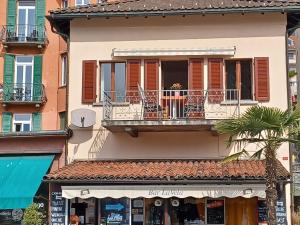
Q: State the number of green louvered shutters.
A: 6